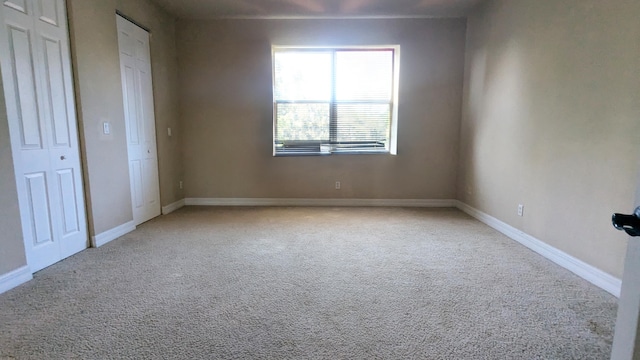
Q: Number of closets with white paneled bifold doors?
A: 2